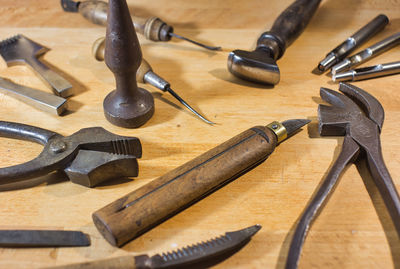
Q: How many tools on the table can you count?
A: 14